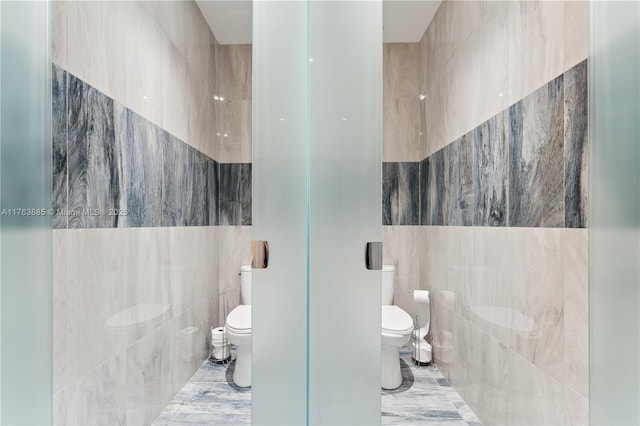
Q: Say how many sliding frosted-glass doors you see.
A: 2